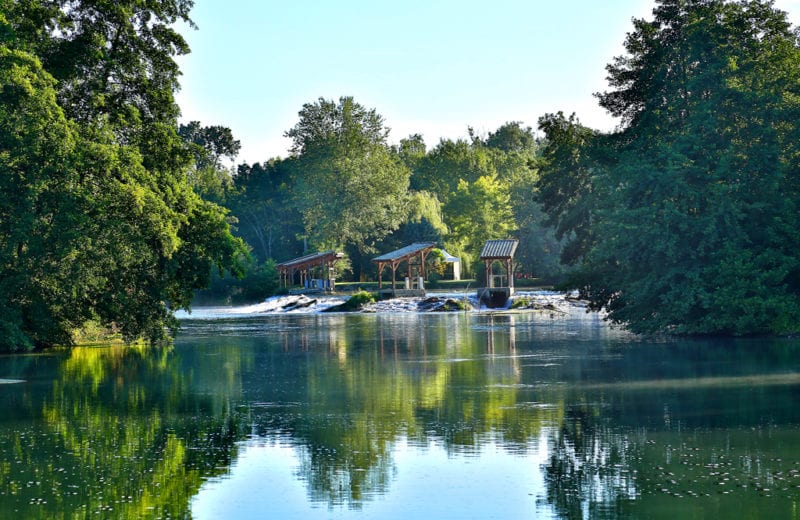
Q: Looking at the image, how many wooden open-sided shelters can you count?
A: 3